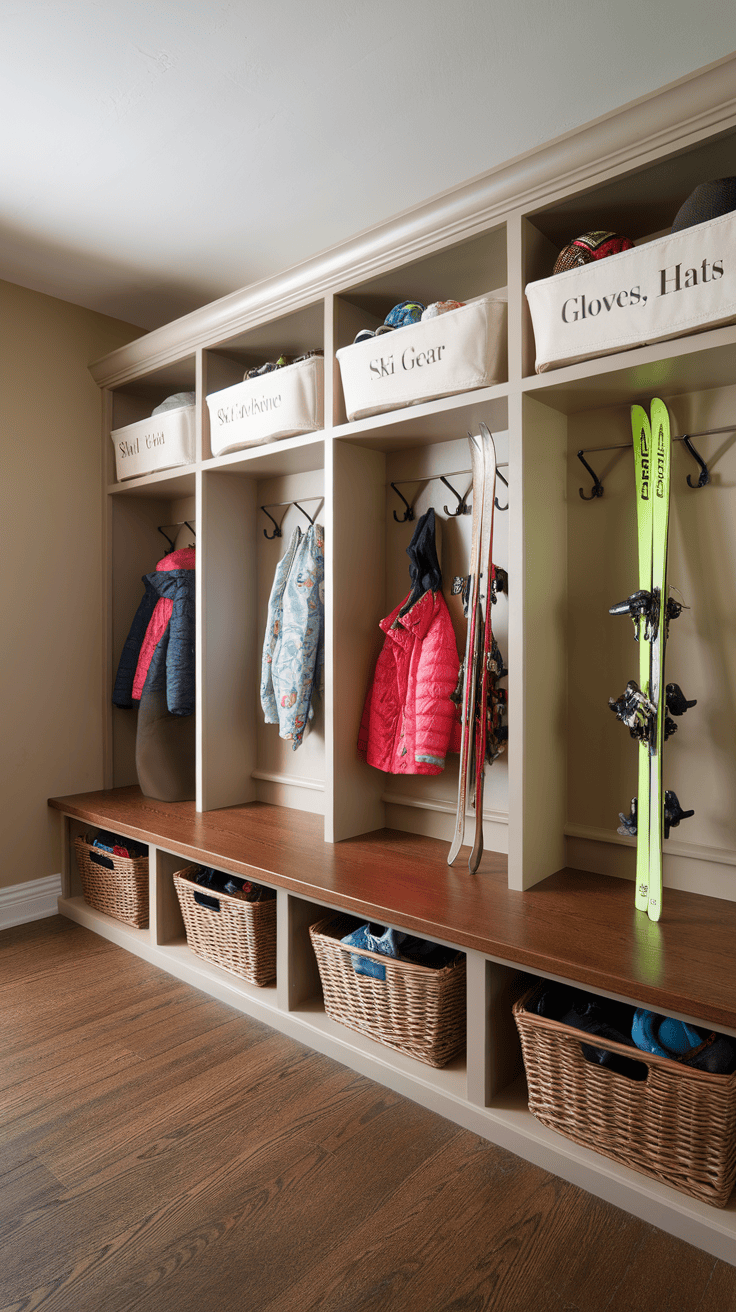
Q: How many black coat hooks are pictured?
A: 9